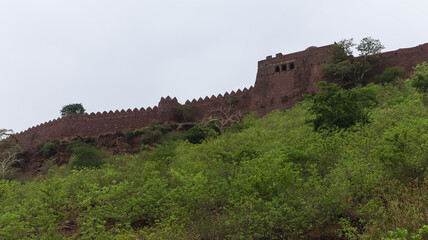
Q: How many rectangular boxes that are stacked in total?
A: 0